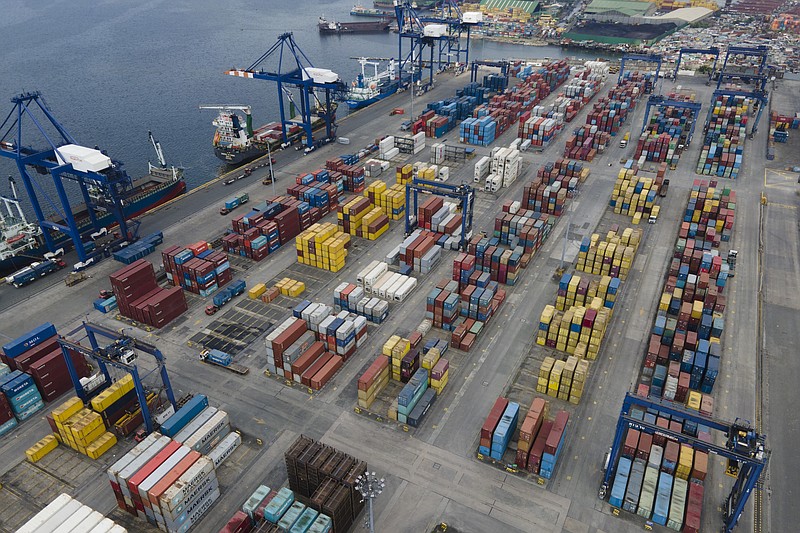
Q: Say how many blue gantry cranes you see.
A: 14